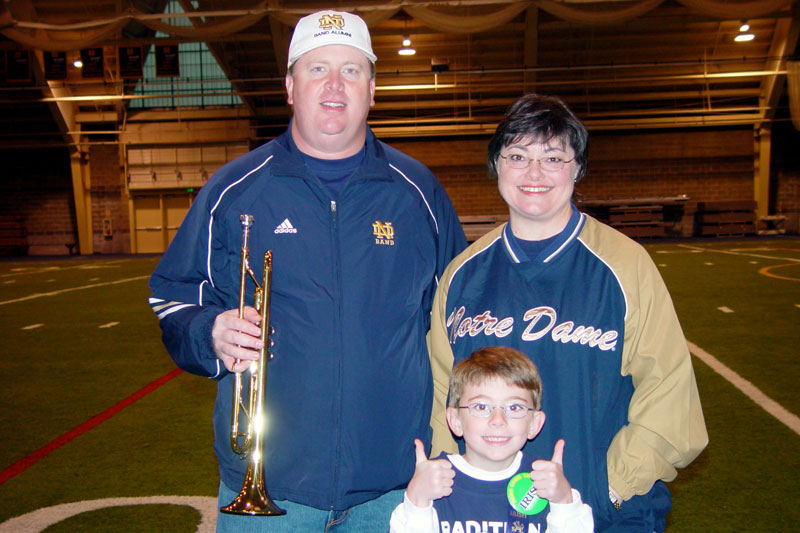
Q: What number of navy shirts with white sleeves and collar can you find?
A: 1